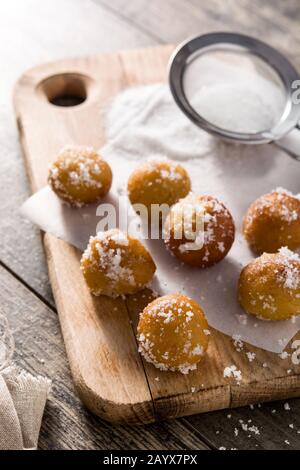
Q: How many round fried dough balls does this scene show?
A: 7